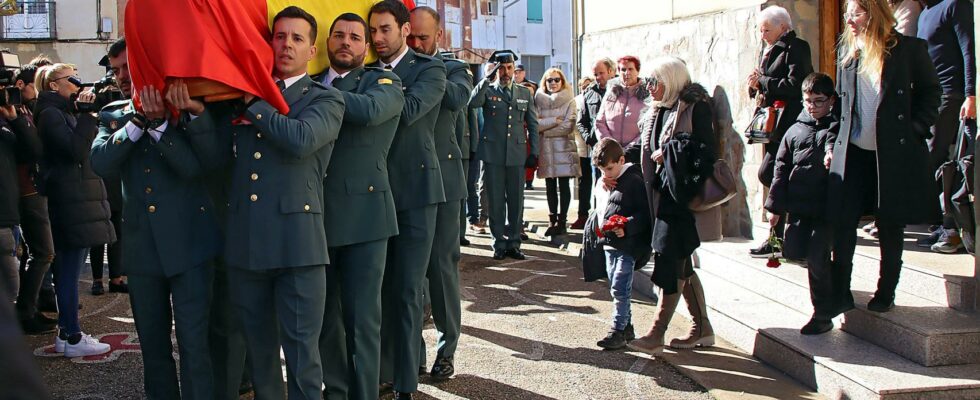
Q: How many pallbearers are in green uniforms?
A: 5